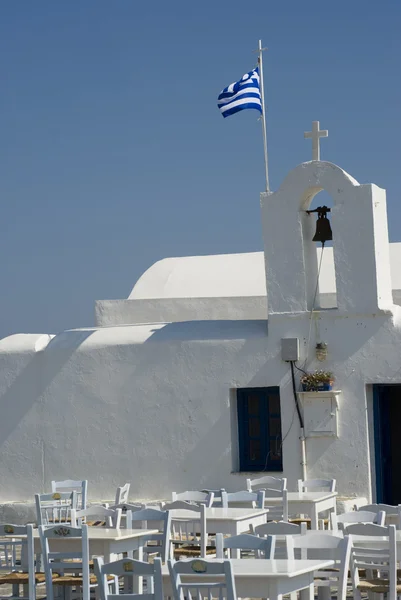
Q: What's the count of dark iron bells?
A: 1